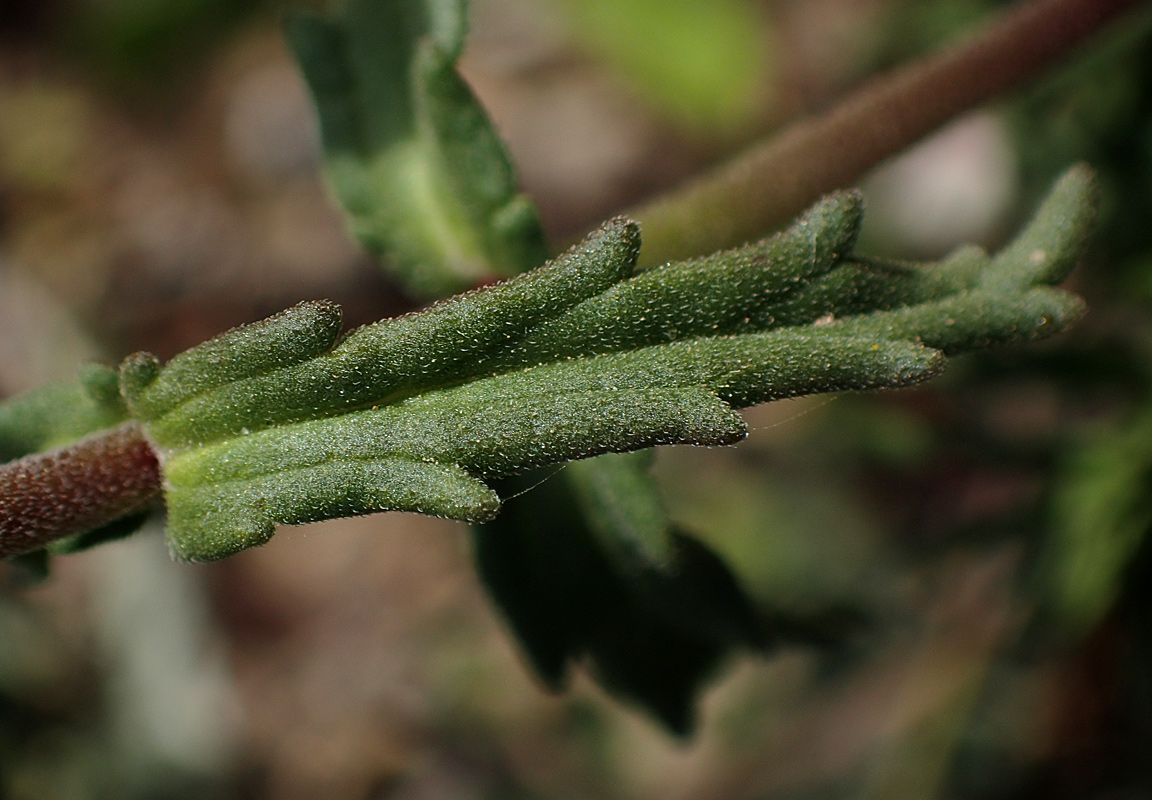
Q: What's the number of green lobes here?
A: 11